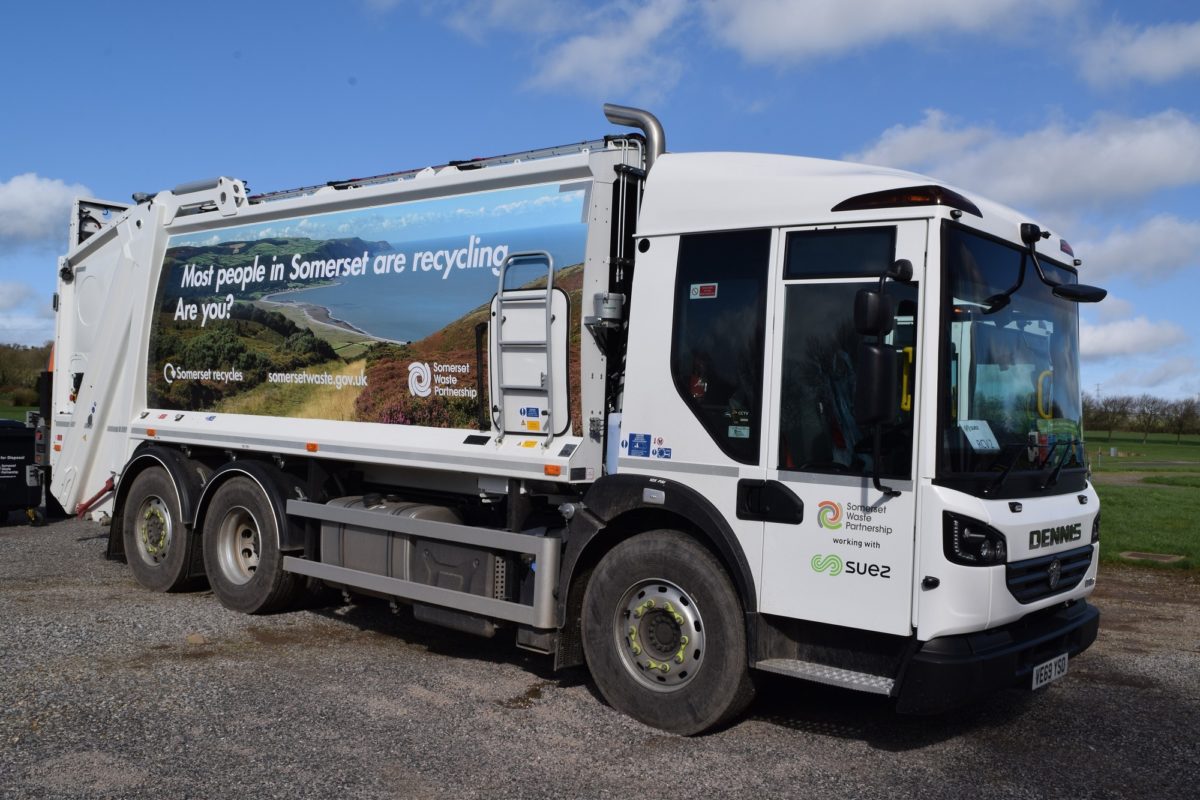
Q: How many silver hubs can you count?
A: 3